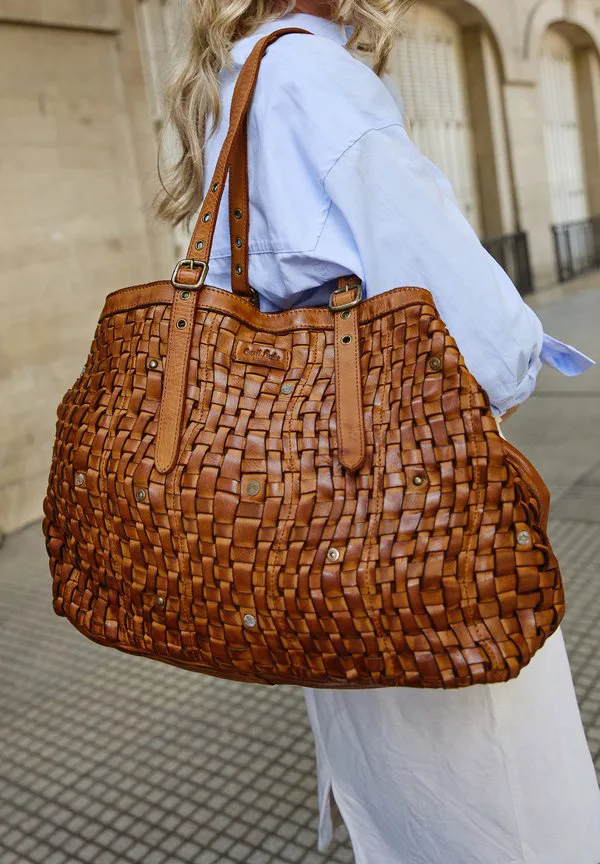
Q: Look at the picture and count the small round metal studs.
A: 11